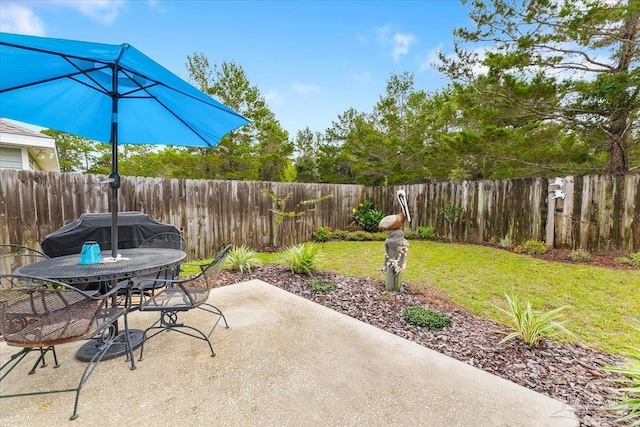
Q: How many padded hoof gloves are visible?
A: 0